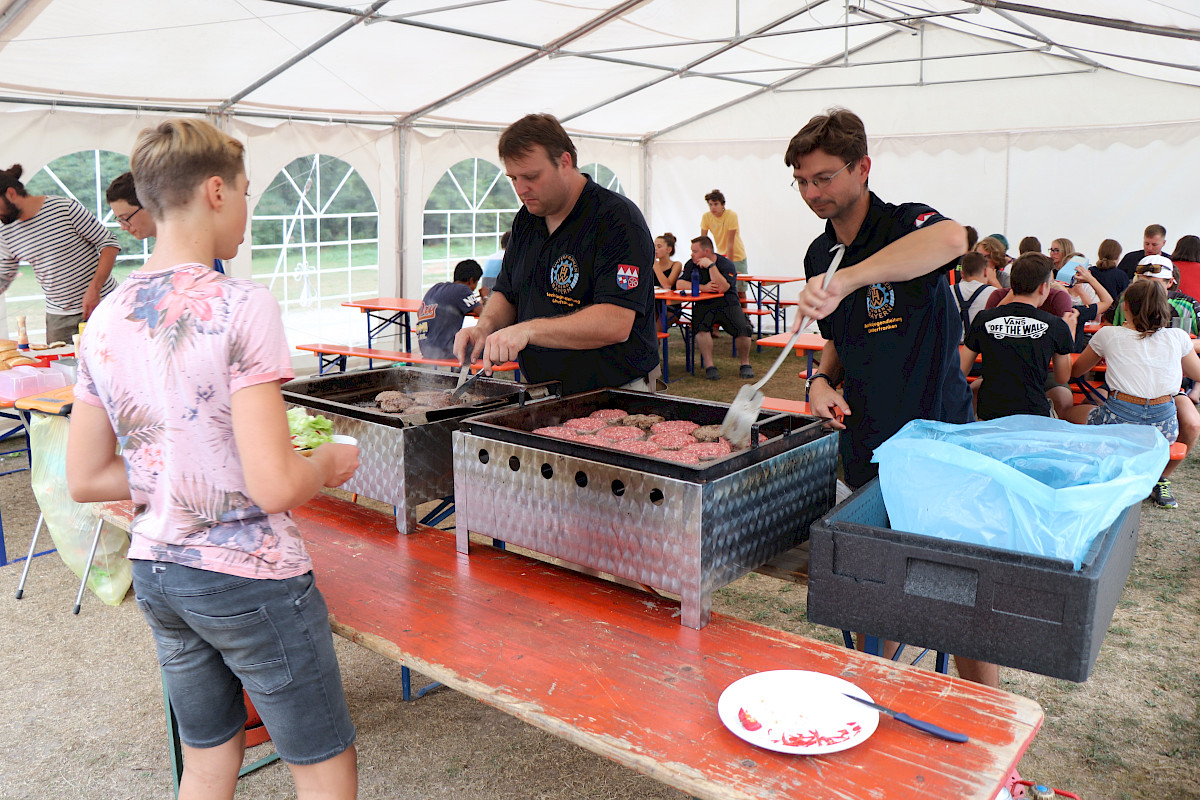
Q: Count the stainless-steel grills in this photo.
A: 2